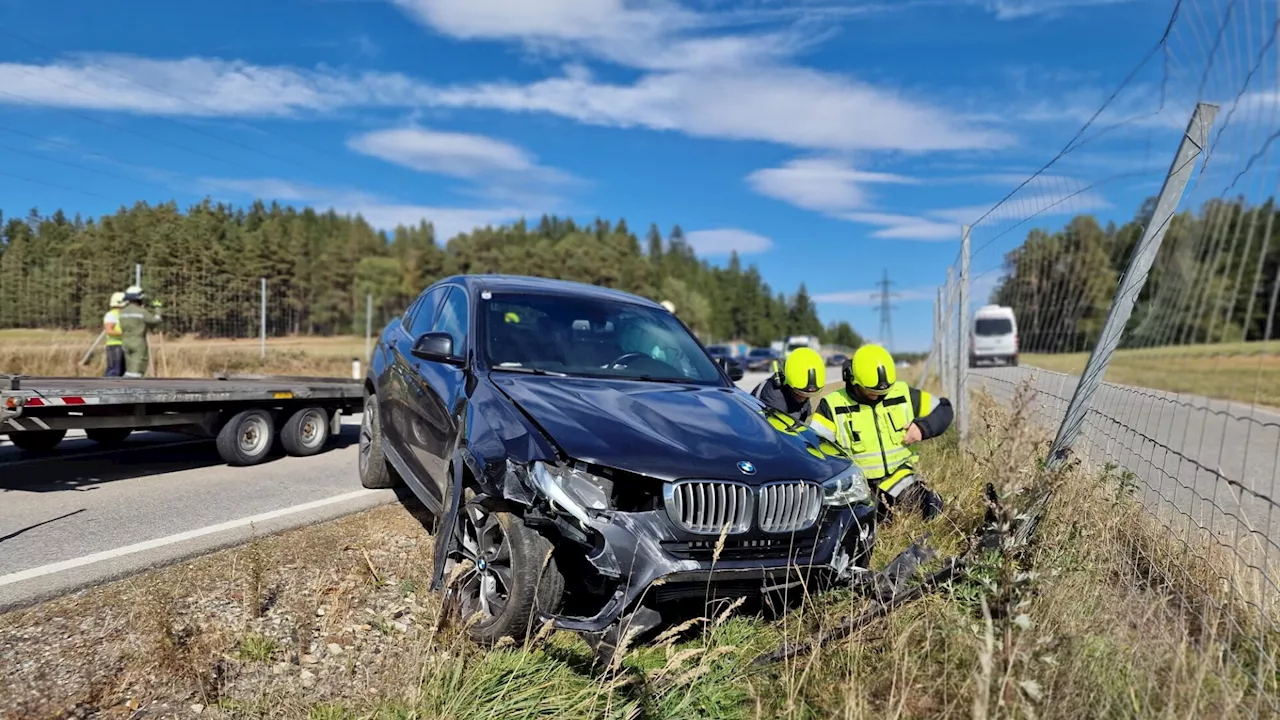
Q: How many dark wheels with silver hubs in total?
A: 4